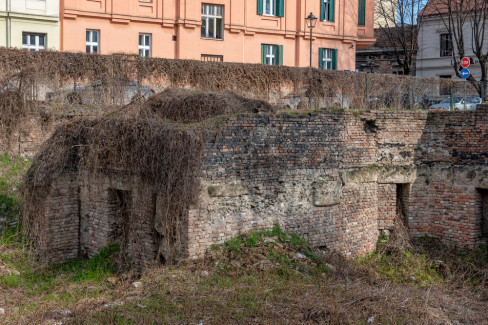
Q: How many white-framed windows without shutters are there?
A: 4